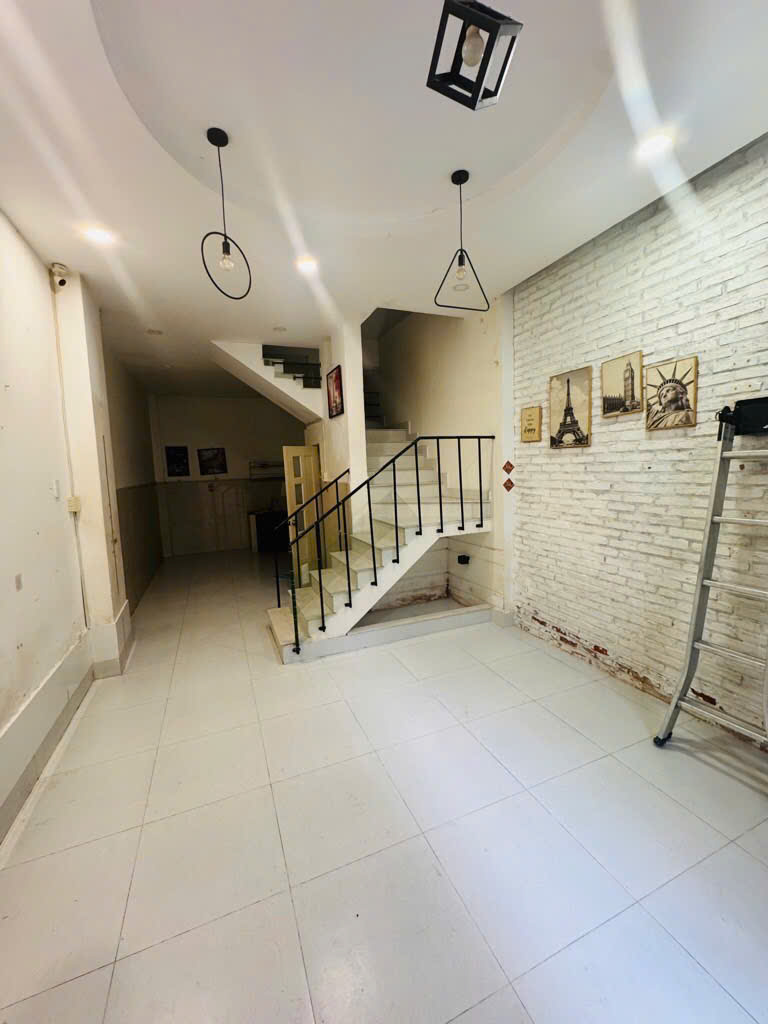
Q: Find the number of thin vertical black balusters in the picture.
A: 13